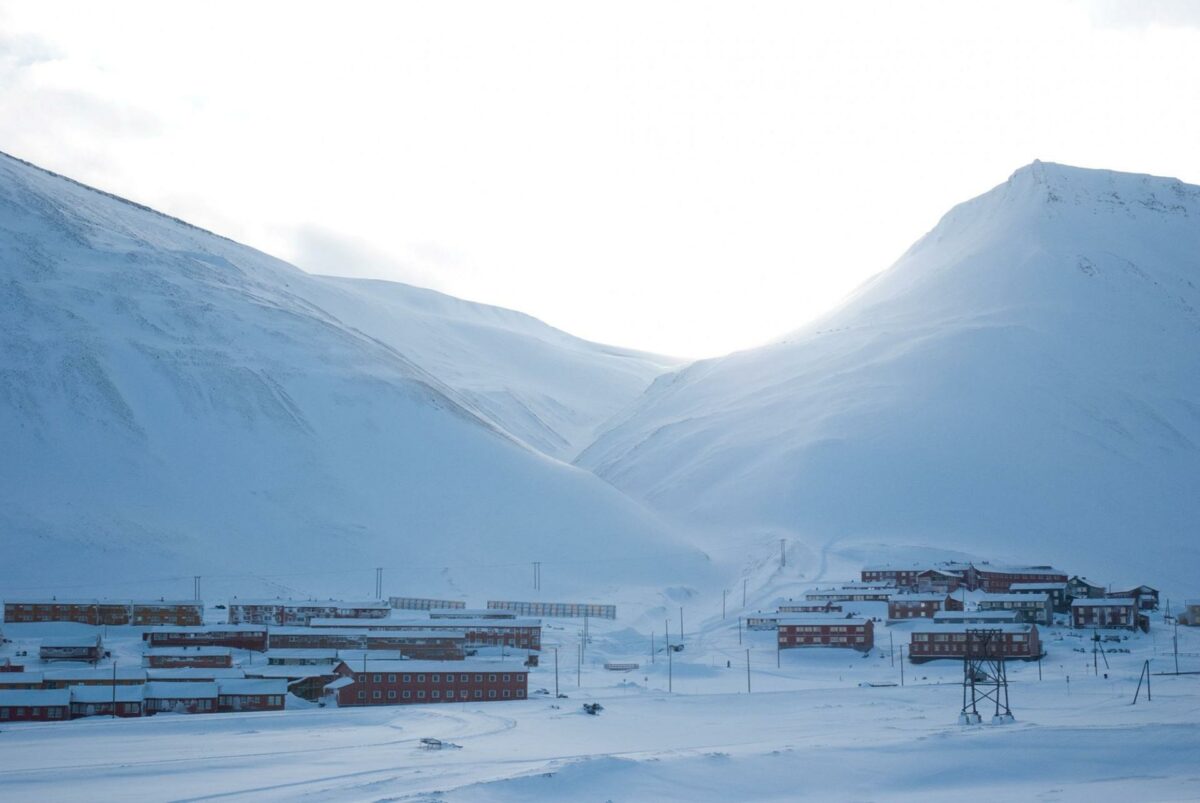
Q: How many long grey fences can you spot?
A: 2